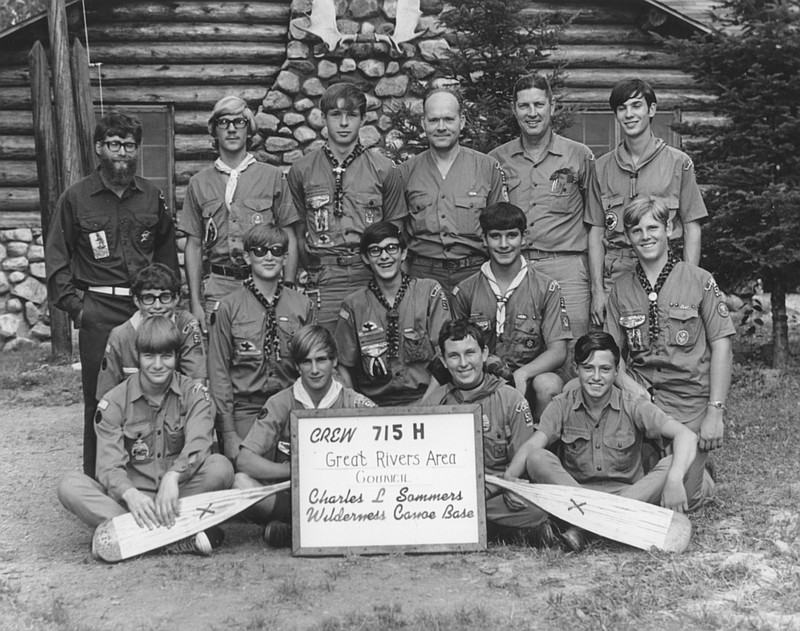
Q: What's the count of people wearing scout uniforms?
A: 15